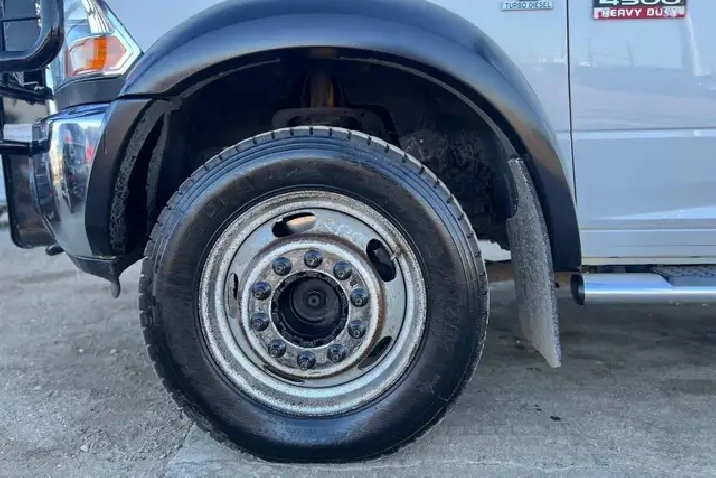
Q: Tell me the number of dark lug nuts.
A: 10